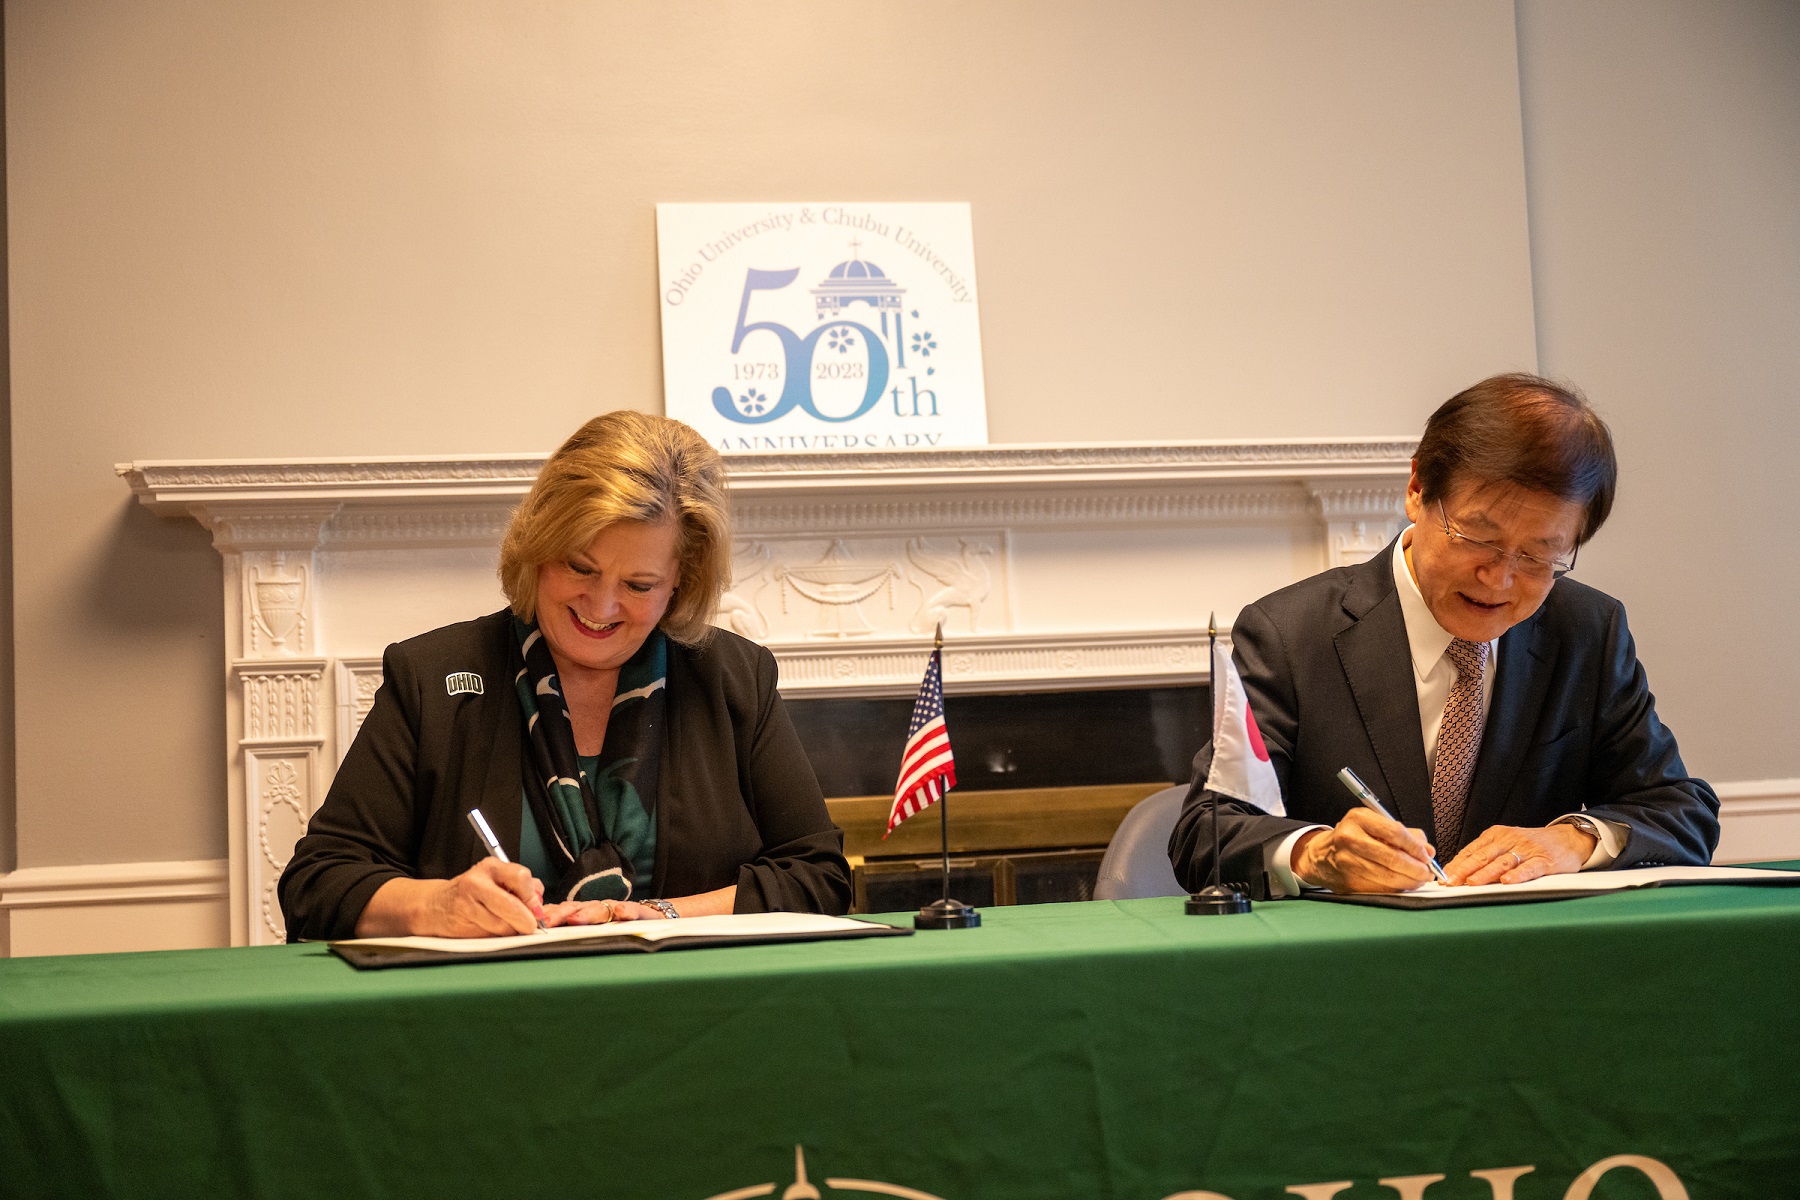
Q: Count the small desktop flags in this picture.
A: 2